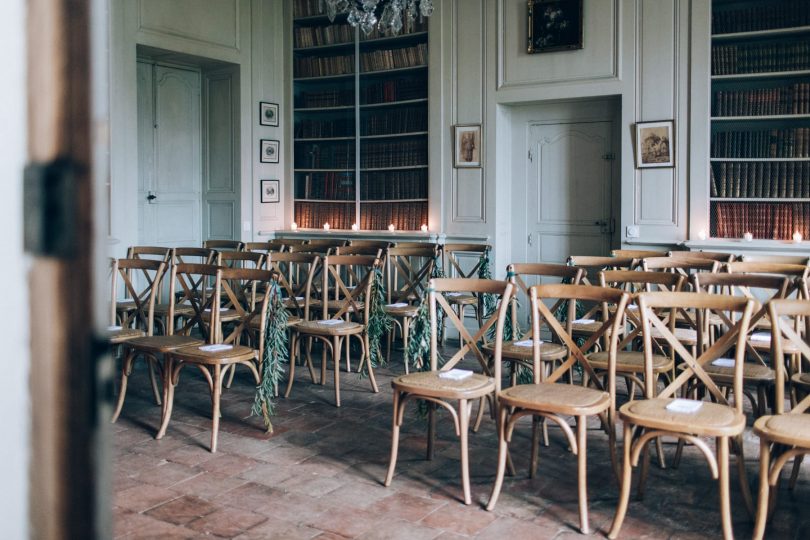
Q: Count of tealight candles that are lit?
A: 8